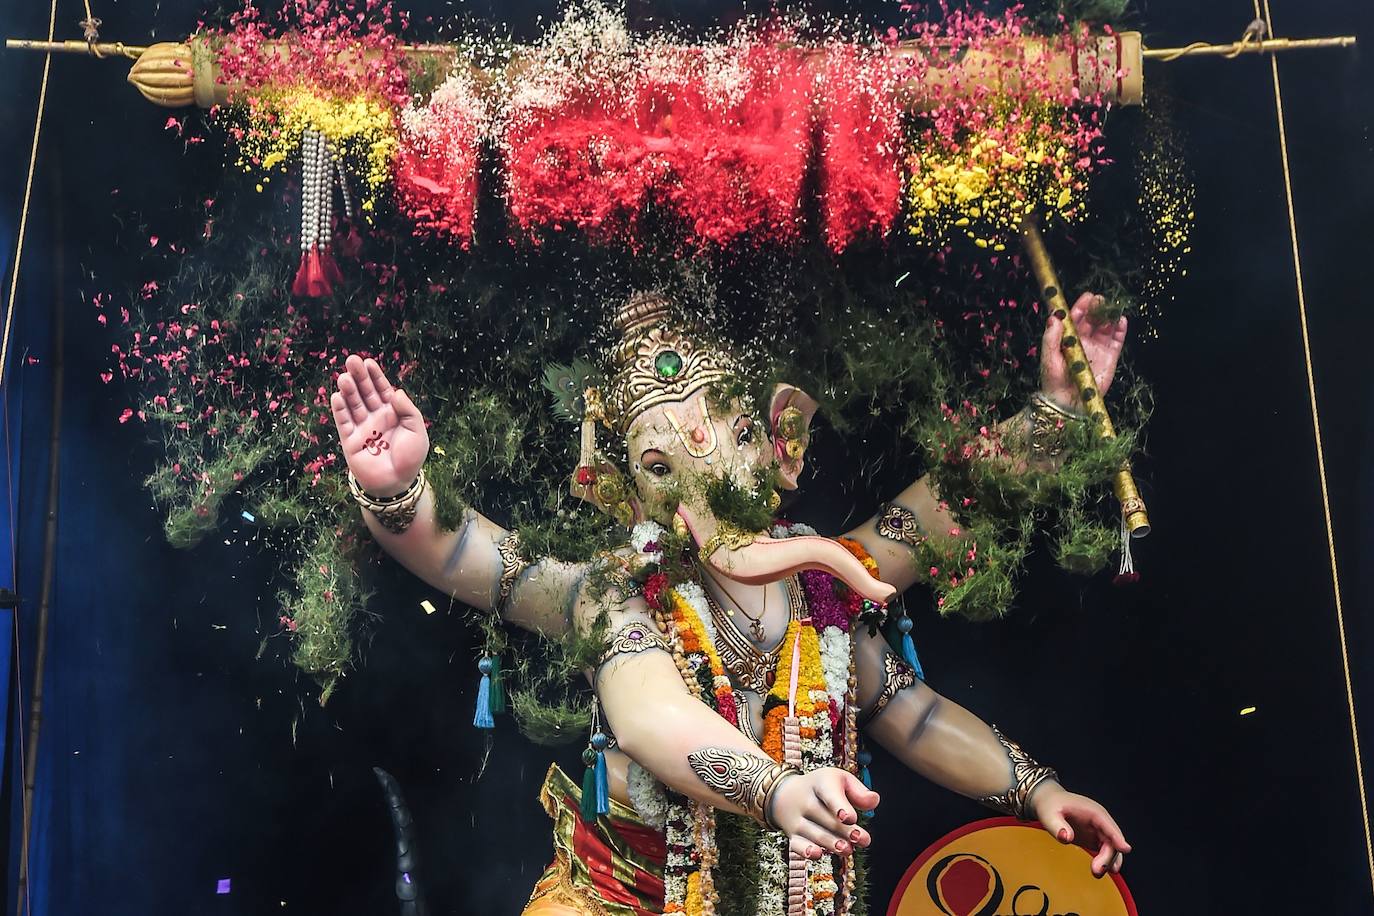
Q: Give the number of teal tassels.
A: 4